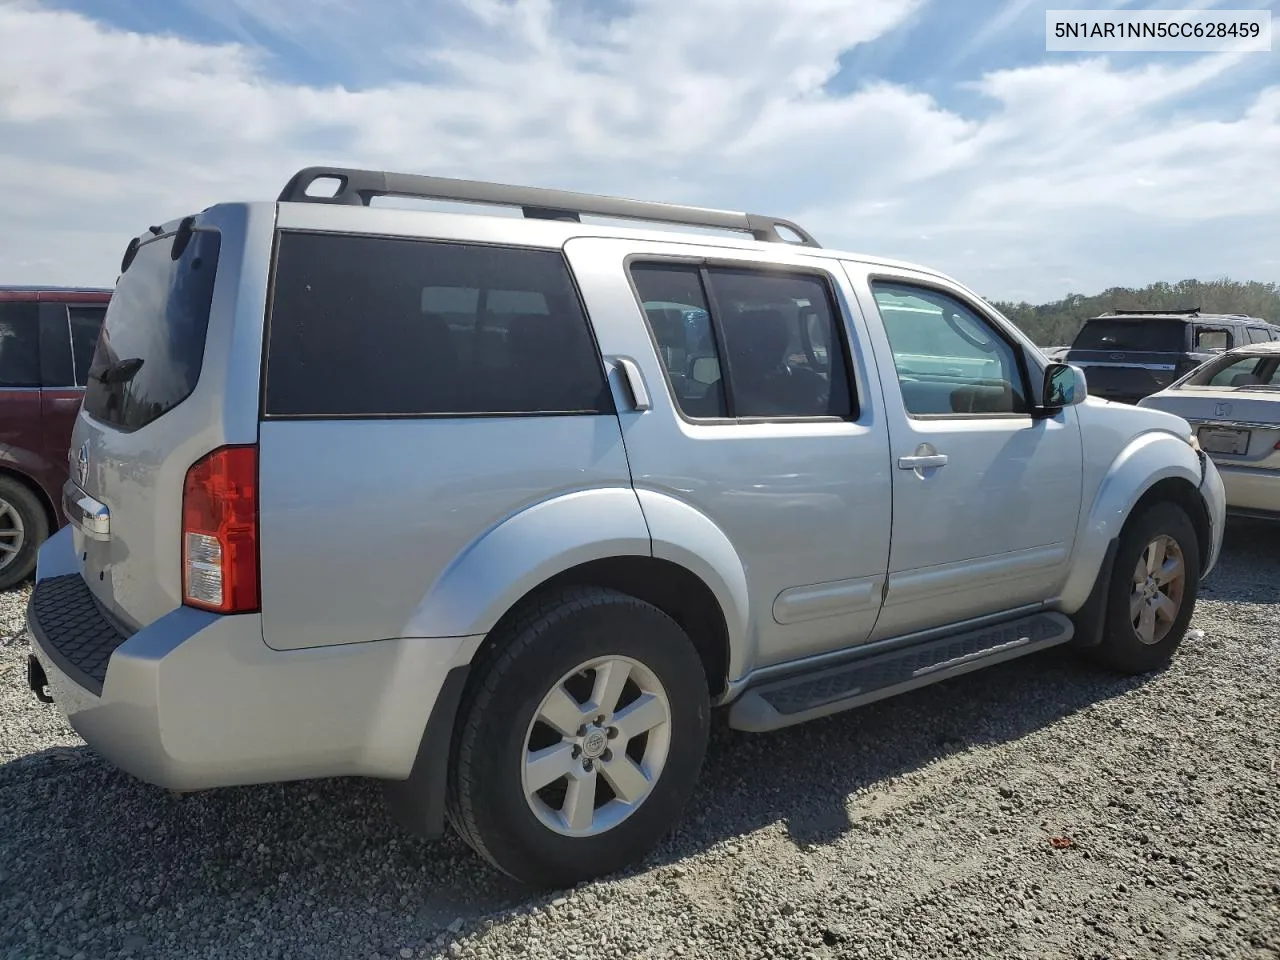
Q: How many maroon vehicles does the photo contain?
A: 1